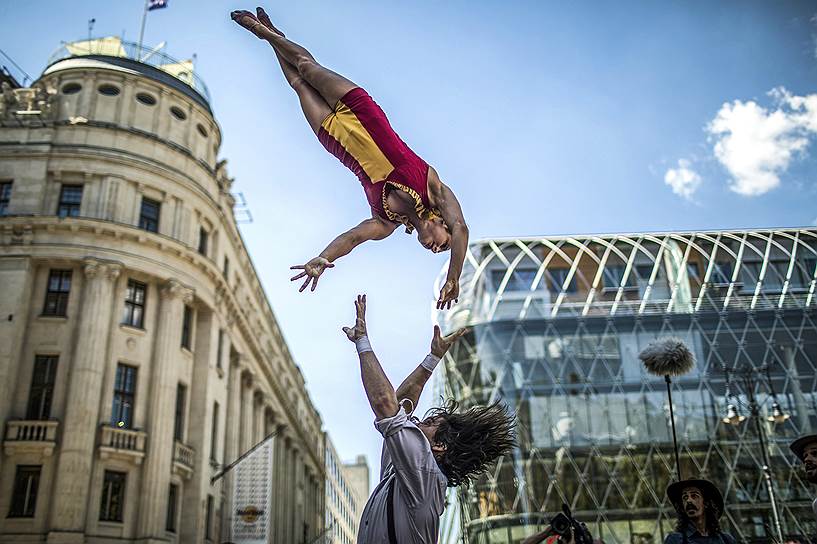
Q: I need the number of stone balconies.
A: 3